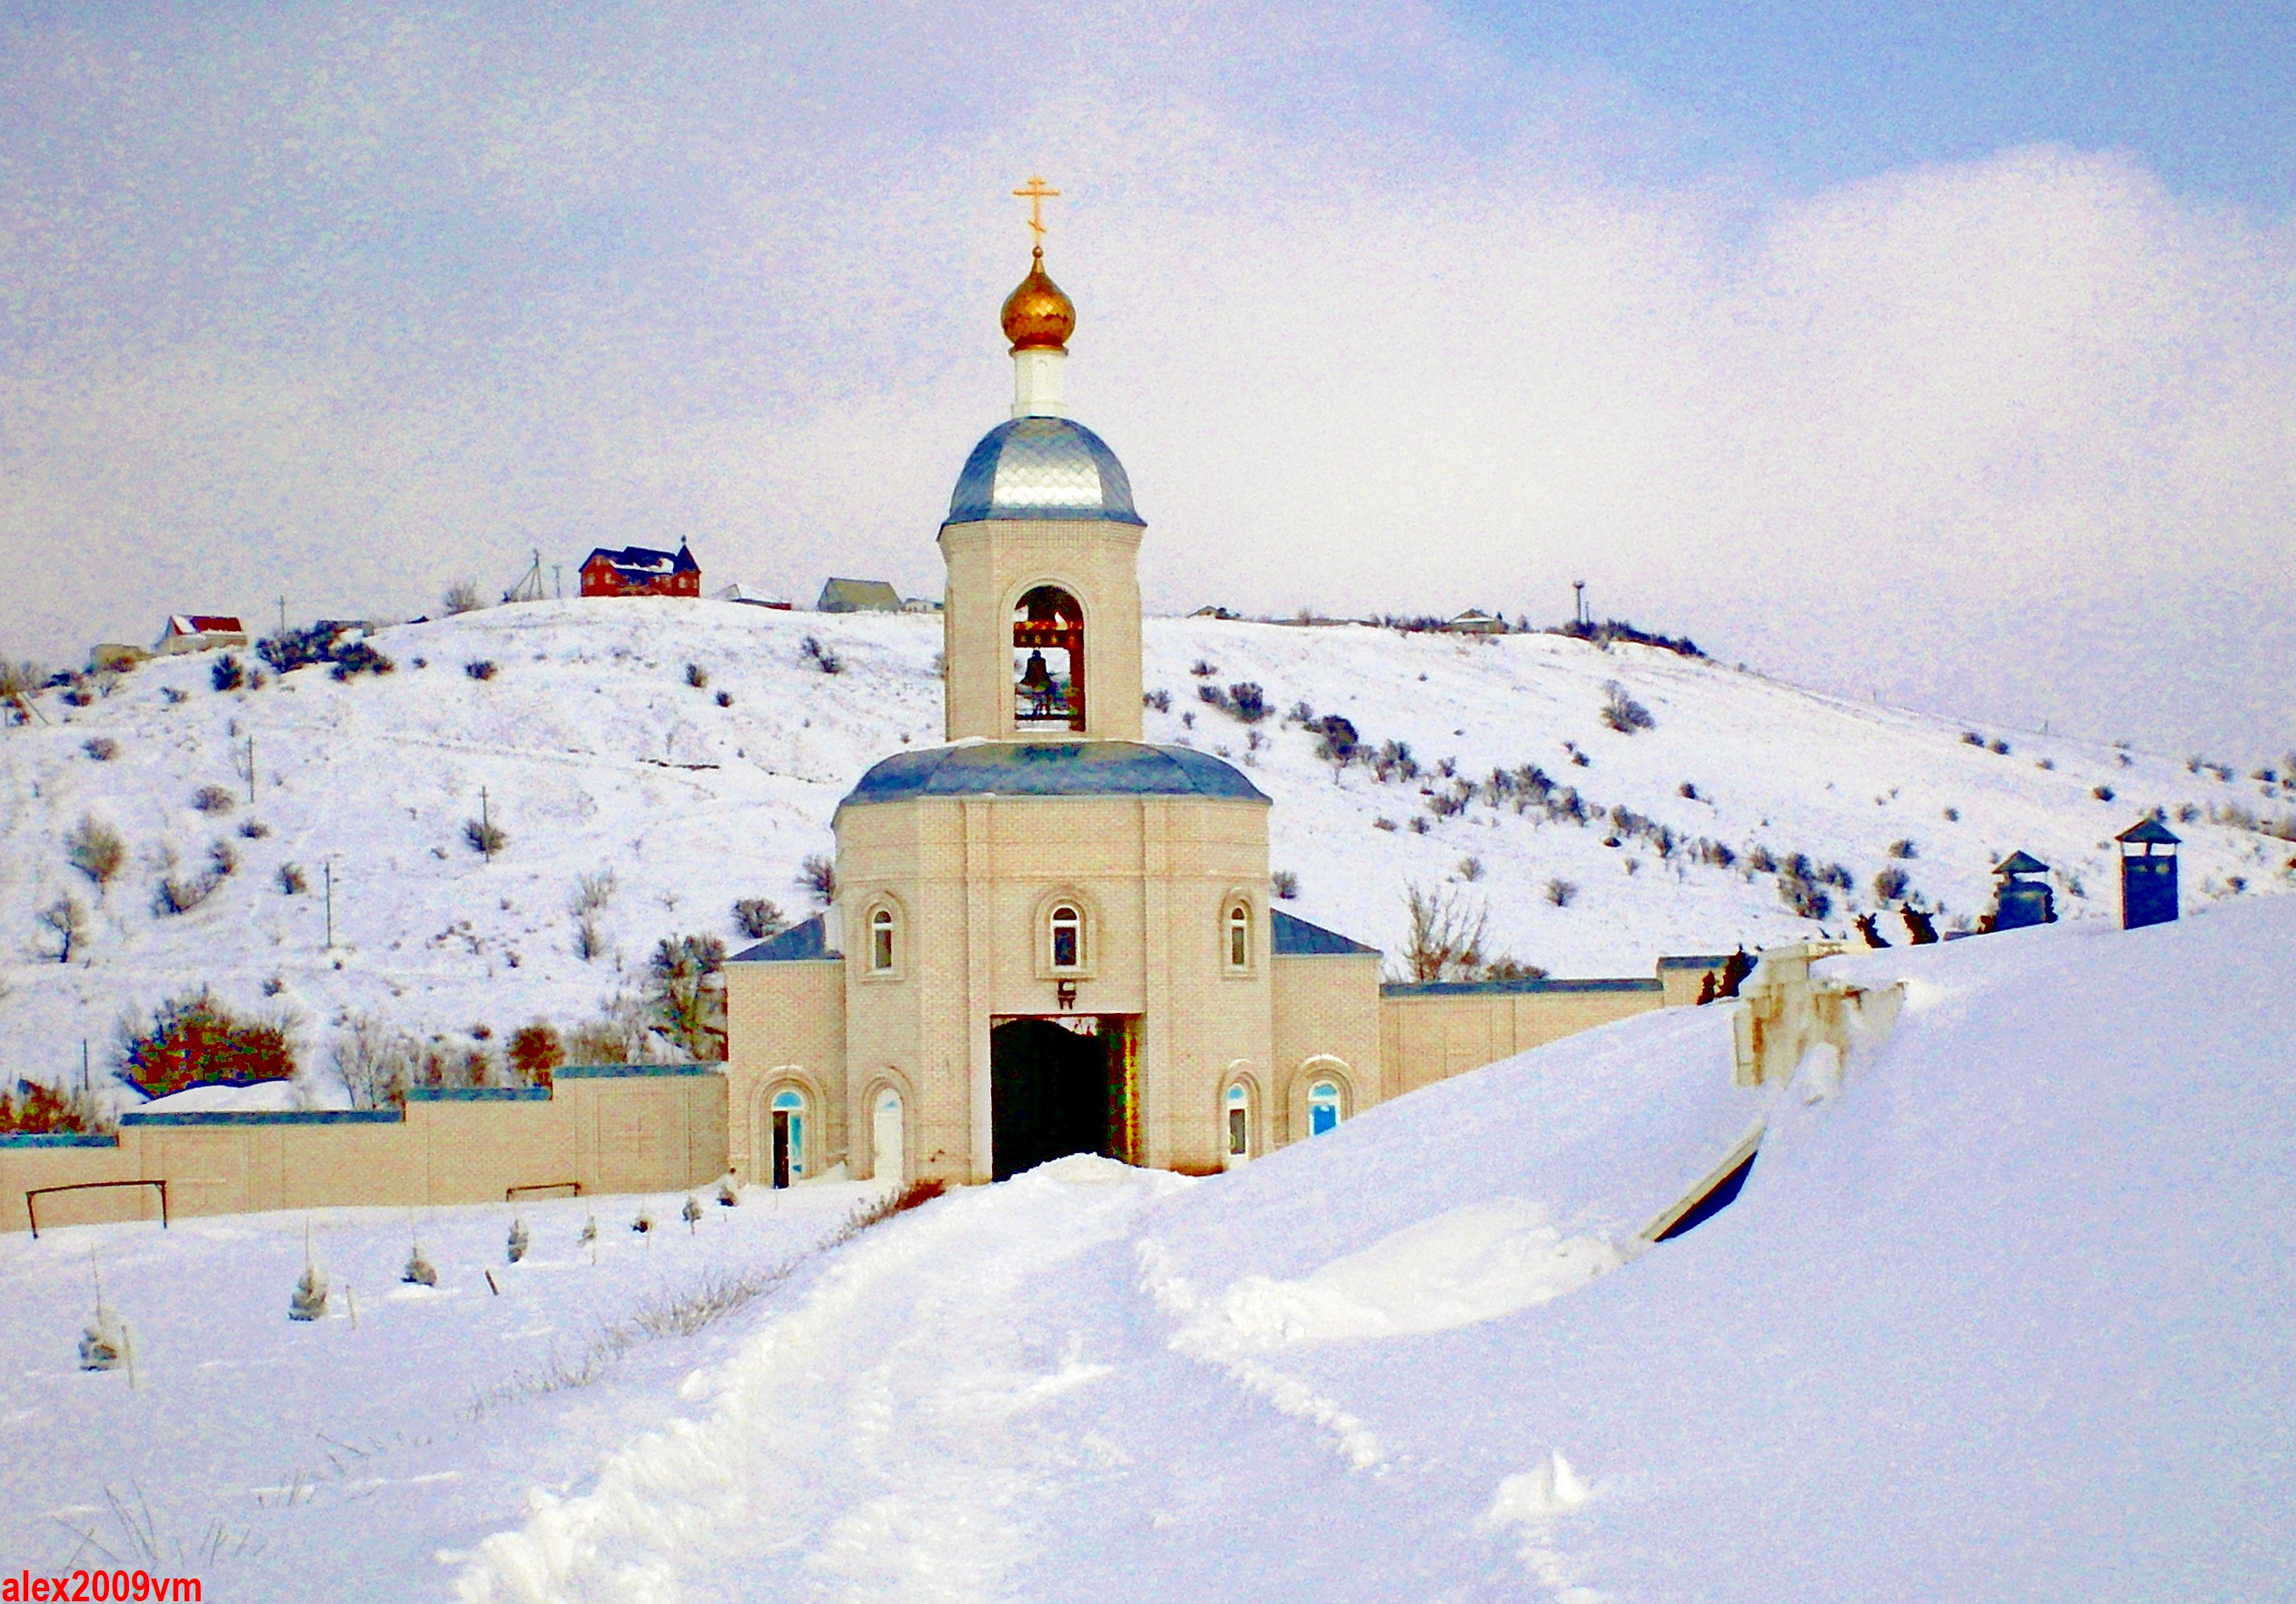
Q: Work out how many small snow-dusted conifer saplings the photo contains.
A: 8